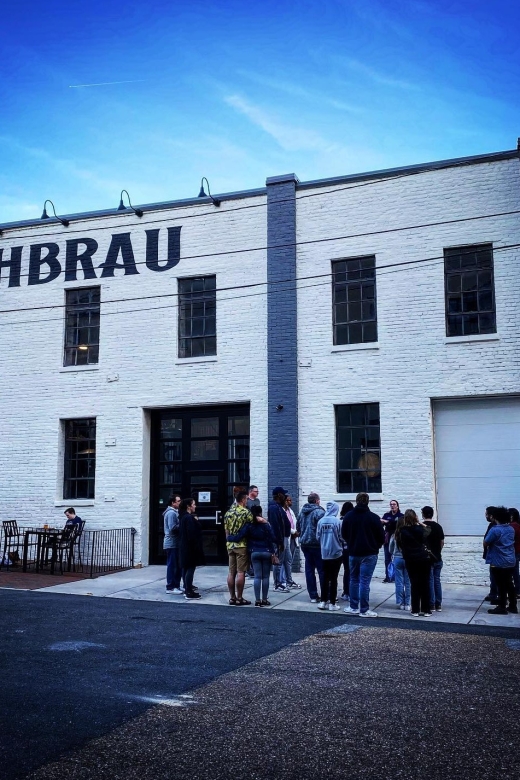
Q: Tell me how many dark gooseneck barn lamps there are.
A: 3